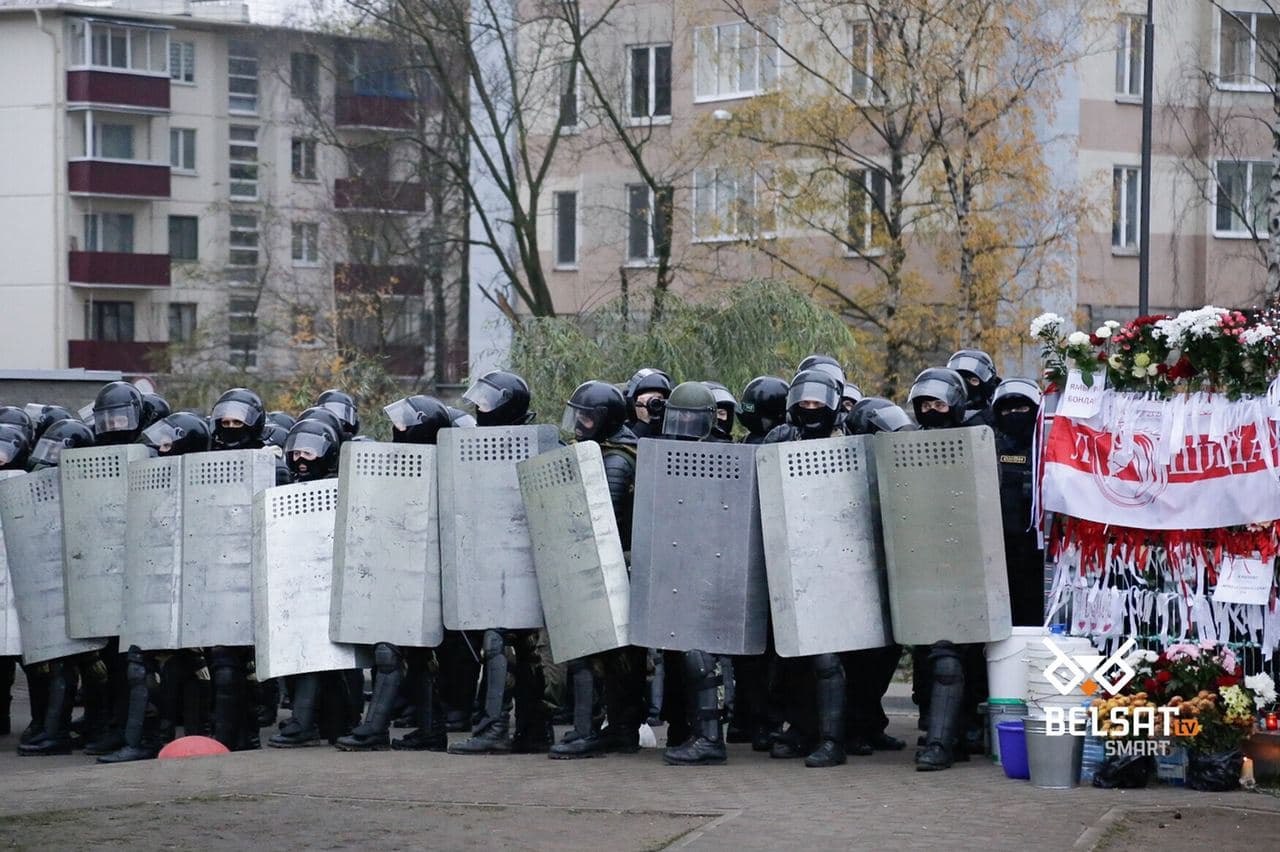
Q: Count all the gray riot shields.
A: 12